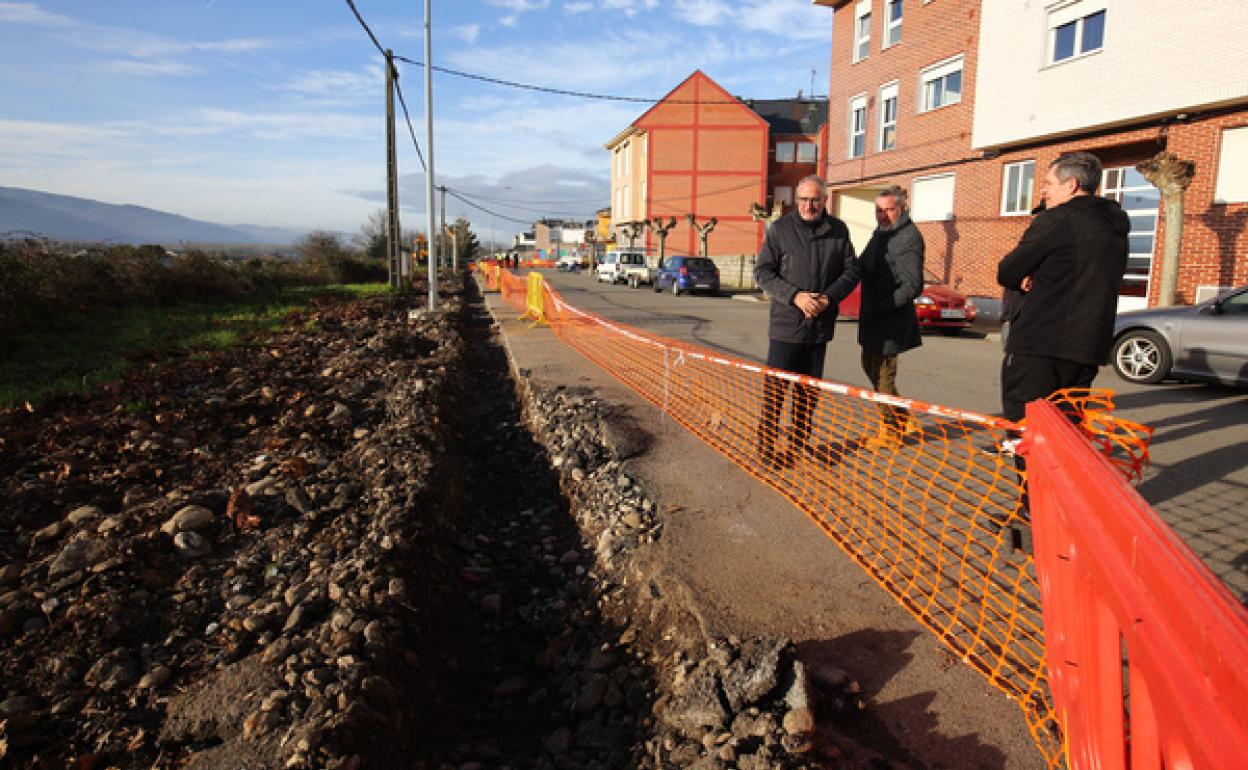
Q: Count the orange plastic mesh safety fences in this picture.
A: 1